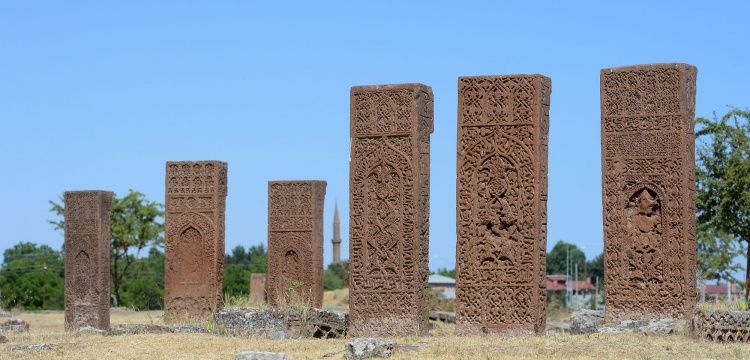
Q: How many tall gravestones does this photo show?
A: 6